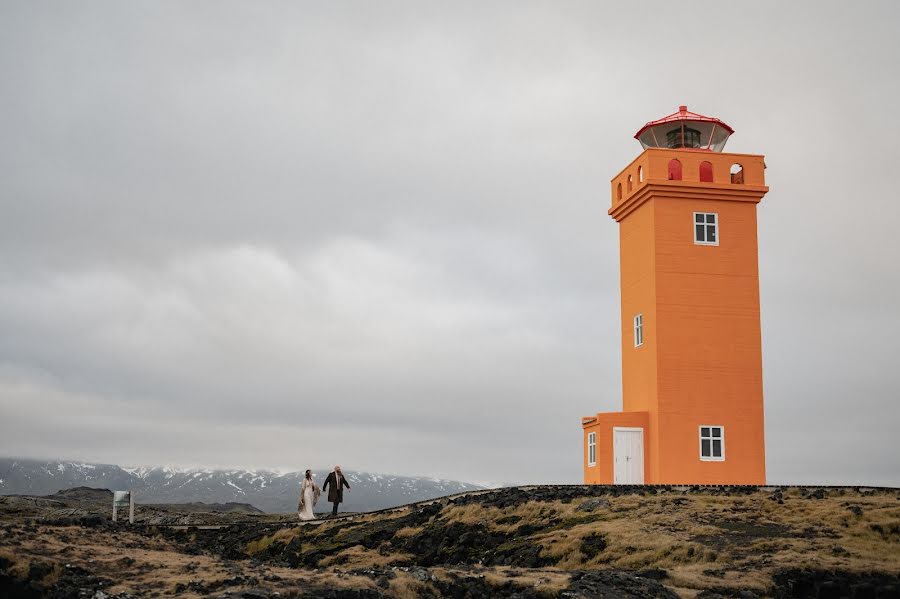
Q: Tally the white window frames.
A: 4